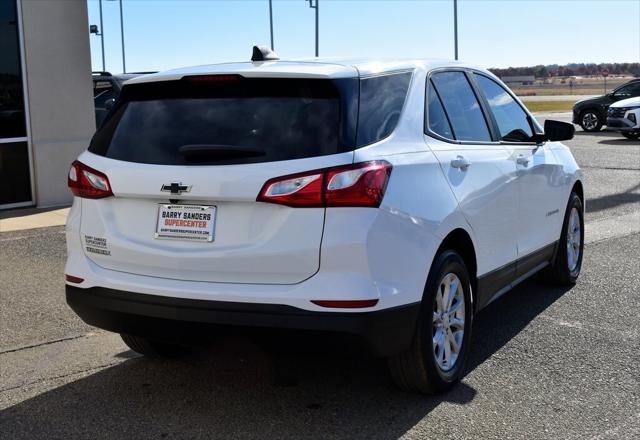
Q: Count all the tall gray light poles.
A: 5